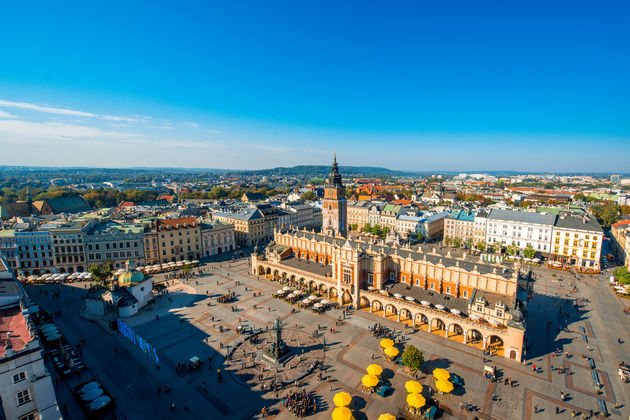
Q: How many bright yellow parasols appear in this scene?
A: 11